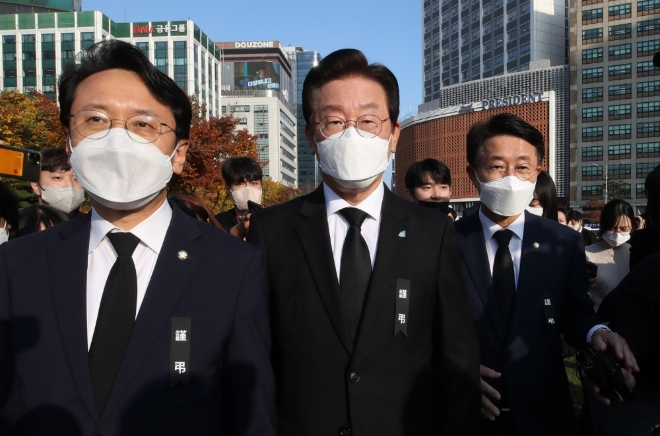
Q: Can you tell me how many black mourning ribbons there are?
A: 3